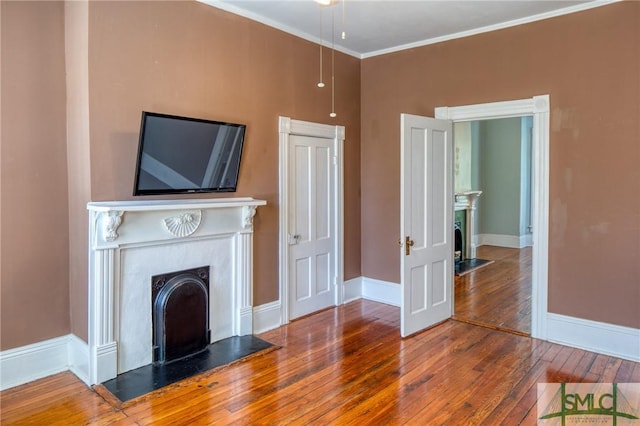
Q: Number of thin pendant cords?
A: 3